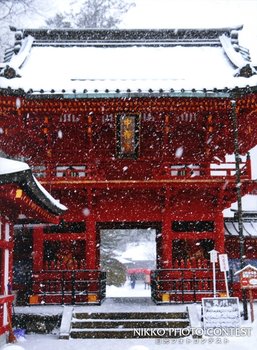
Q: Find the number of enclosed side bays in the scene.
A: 2